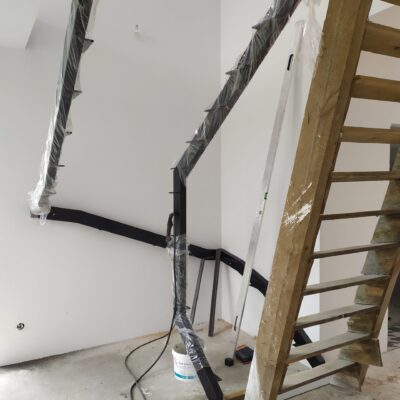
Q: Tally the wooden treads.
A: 11